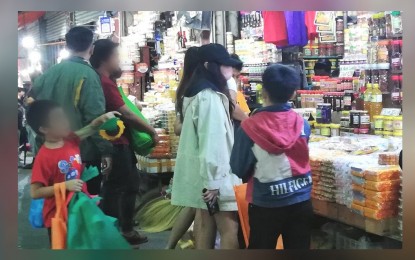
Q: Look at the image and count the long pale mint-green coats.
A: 1